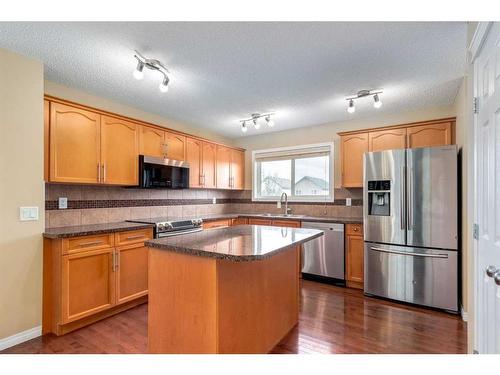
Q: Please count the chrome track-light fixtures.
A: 3